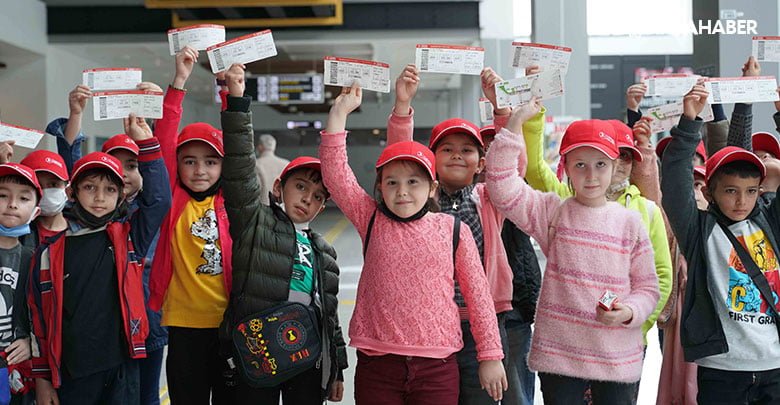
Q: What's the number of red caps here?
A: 15